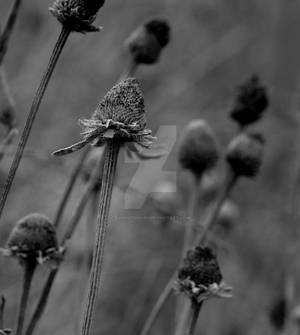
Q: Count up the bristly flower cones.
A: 8